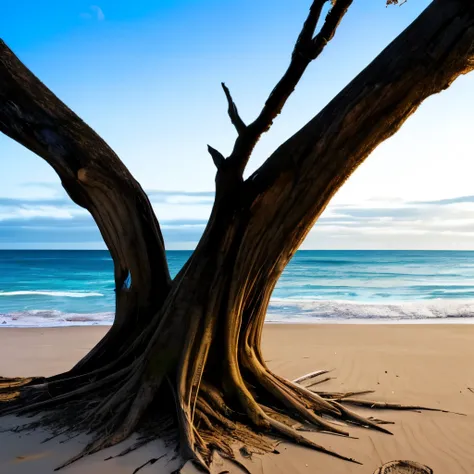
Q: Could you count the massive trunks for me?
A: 2